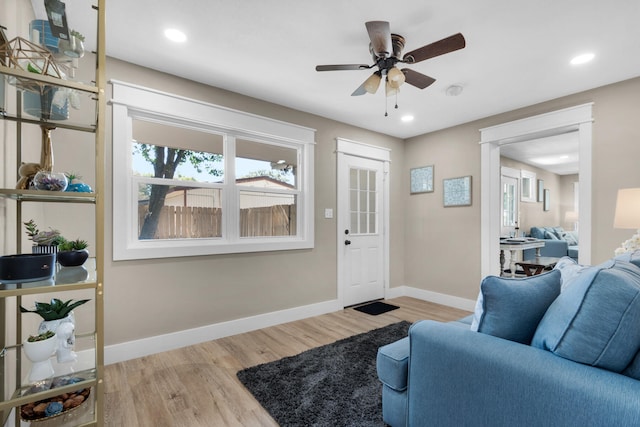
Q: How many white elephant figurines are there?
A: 1